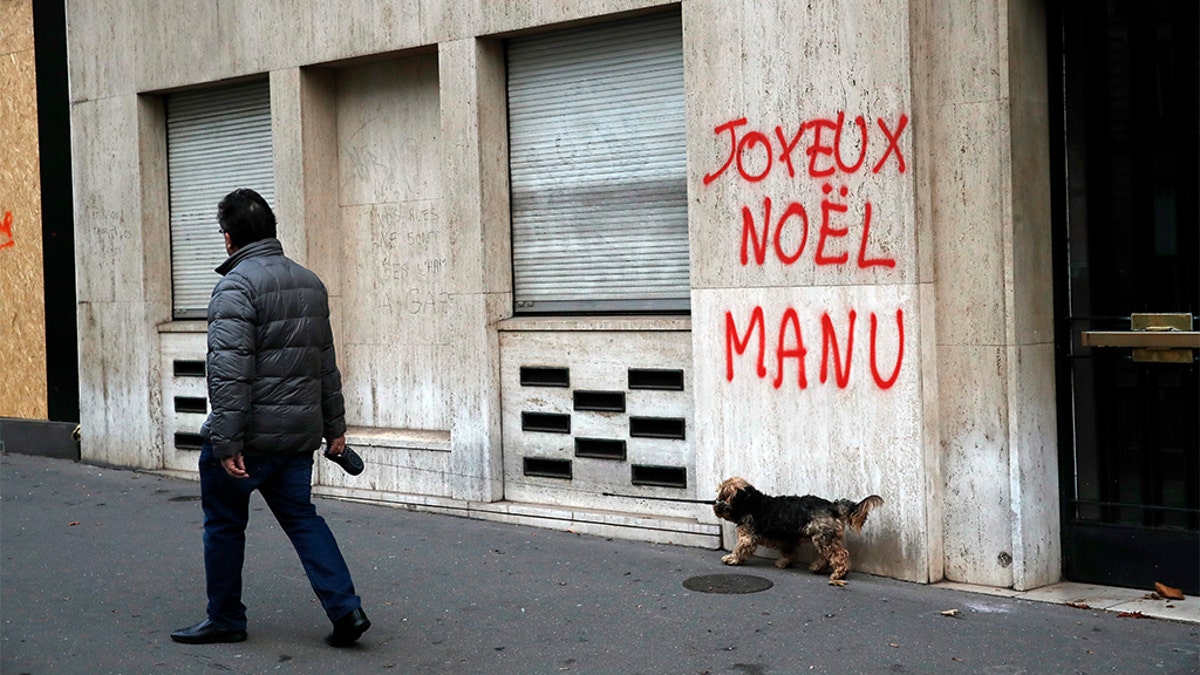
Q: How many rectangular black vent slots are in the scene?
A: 11